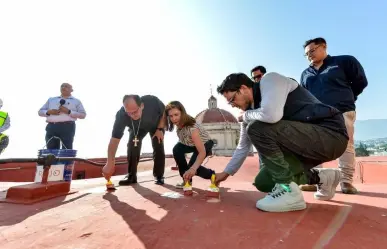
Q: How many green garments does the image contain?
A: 2